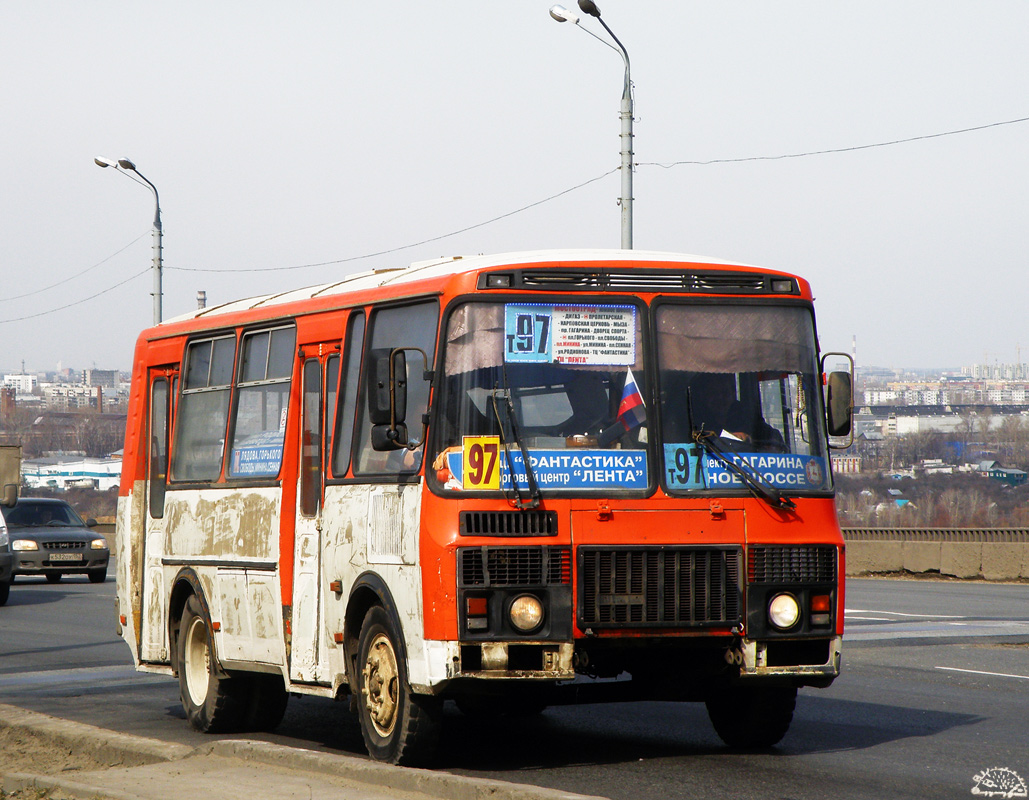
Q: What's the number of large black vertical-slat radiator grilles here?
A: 1